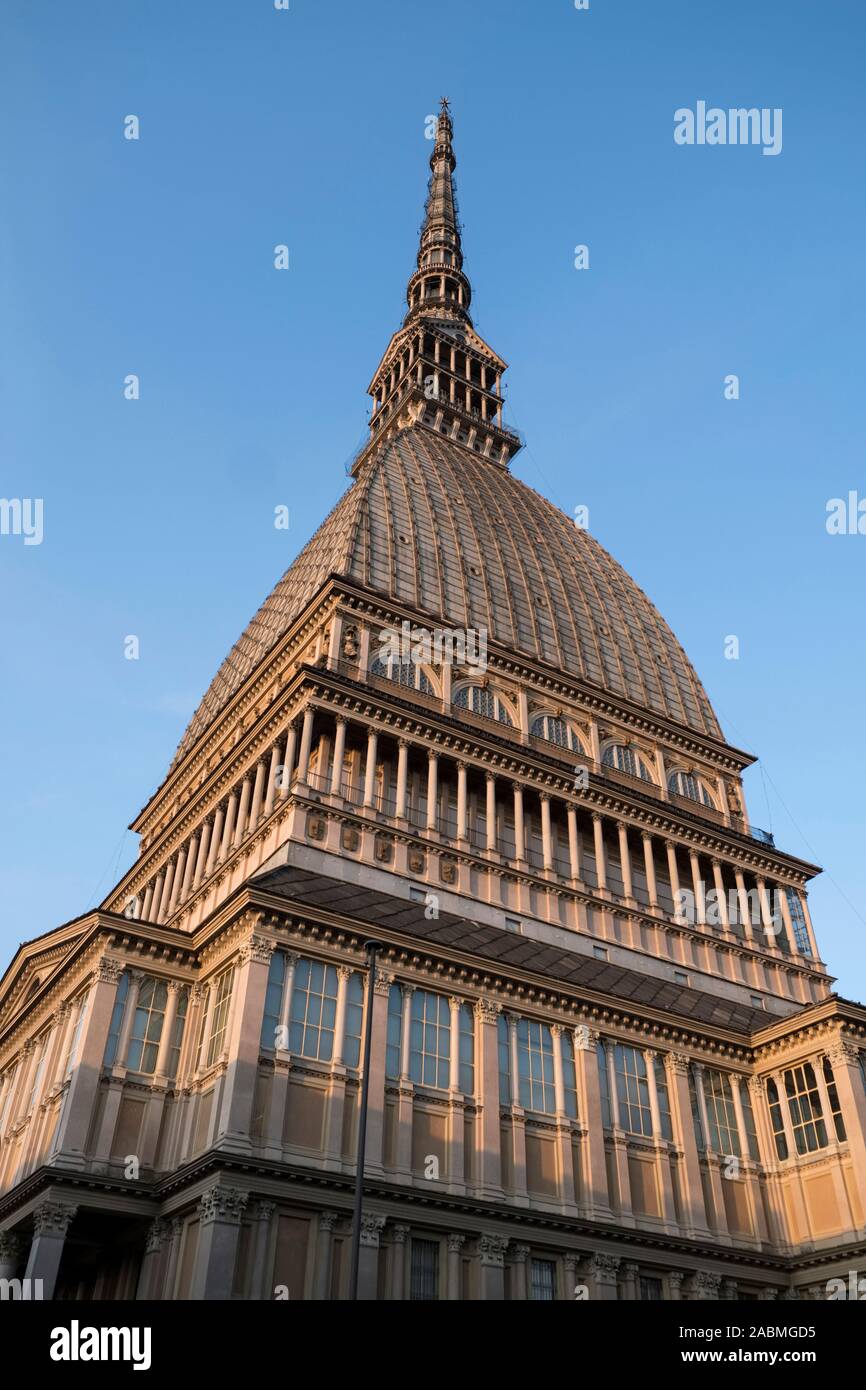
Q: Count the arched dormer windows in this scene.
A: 5